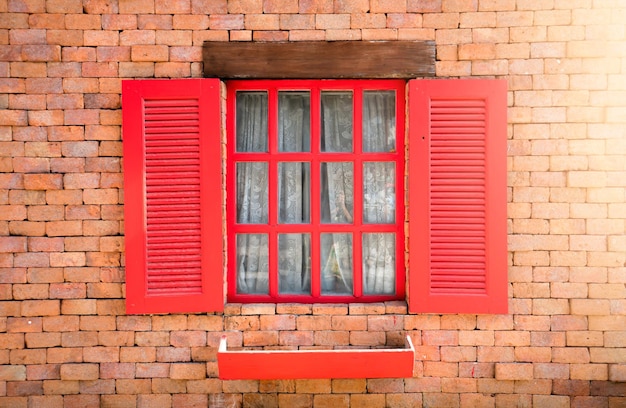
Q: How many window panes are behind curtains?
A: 12